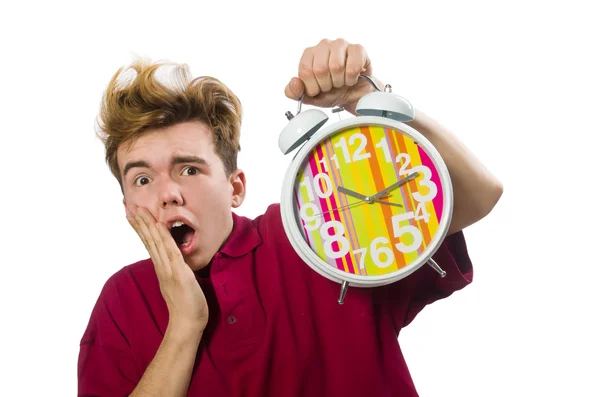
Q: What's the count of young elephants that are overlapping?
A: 0